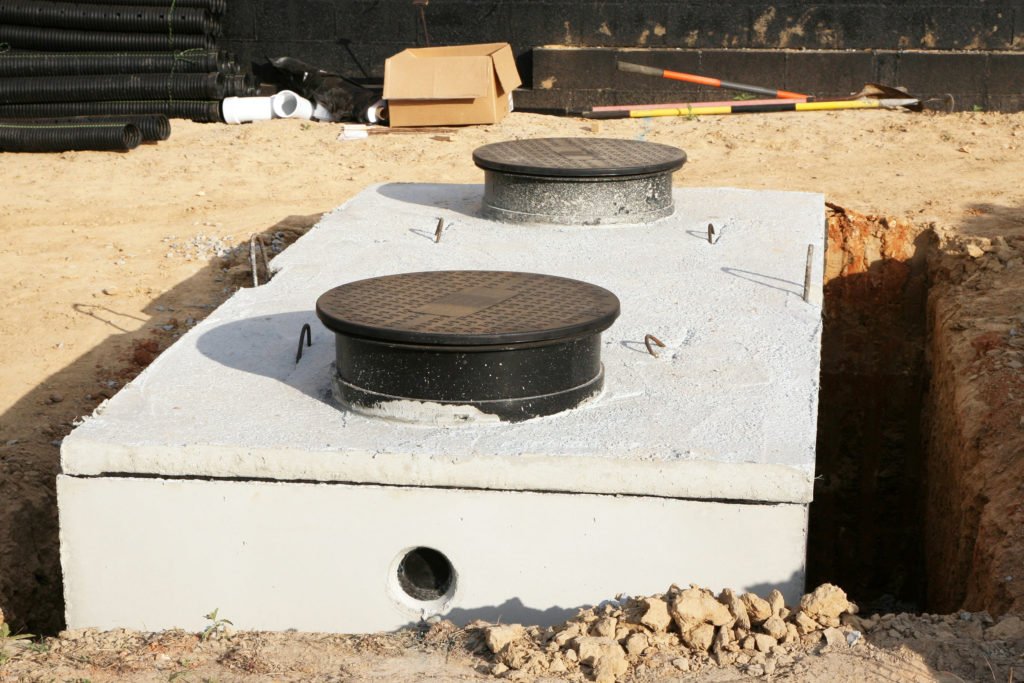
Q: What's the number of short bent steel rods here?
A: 4